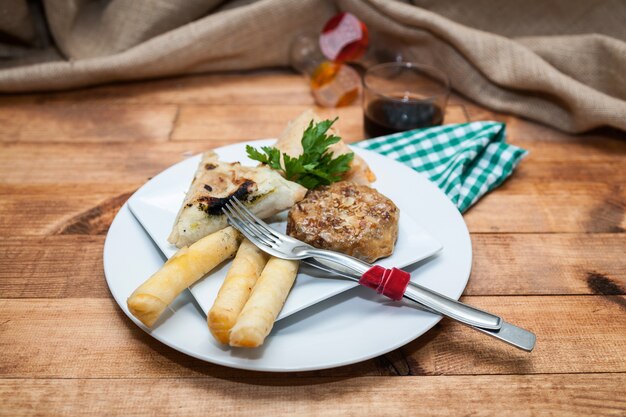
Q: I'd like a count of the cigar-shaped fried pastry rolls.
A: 3